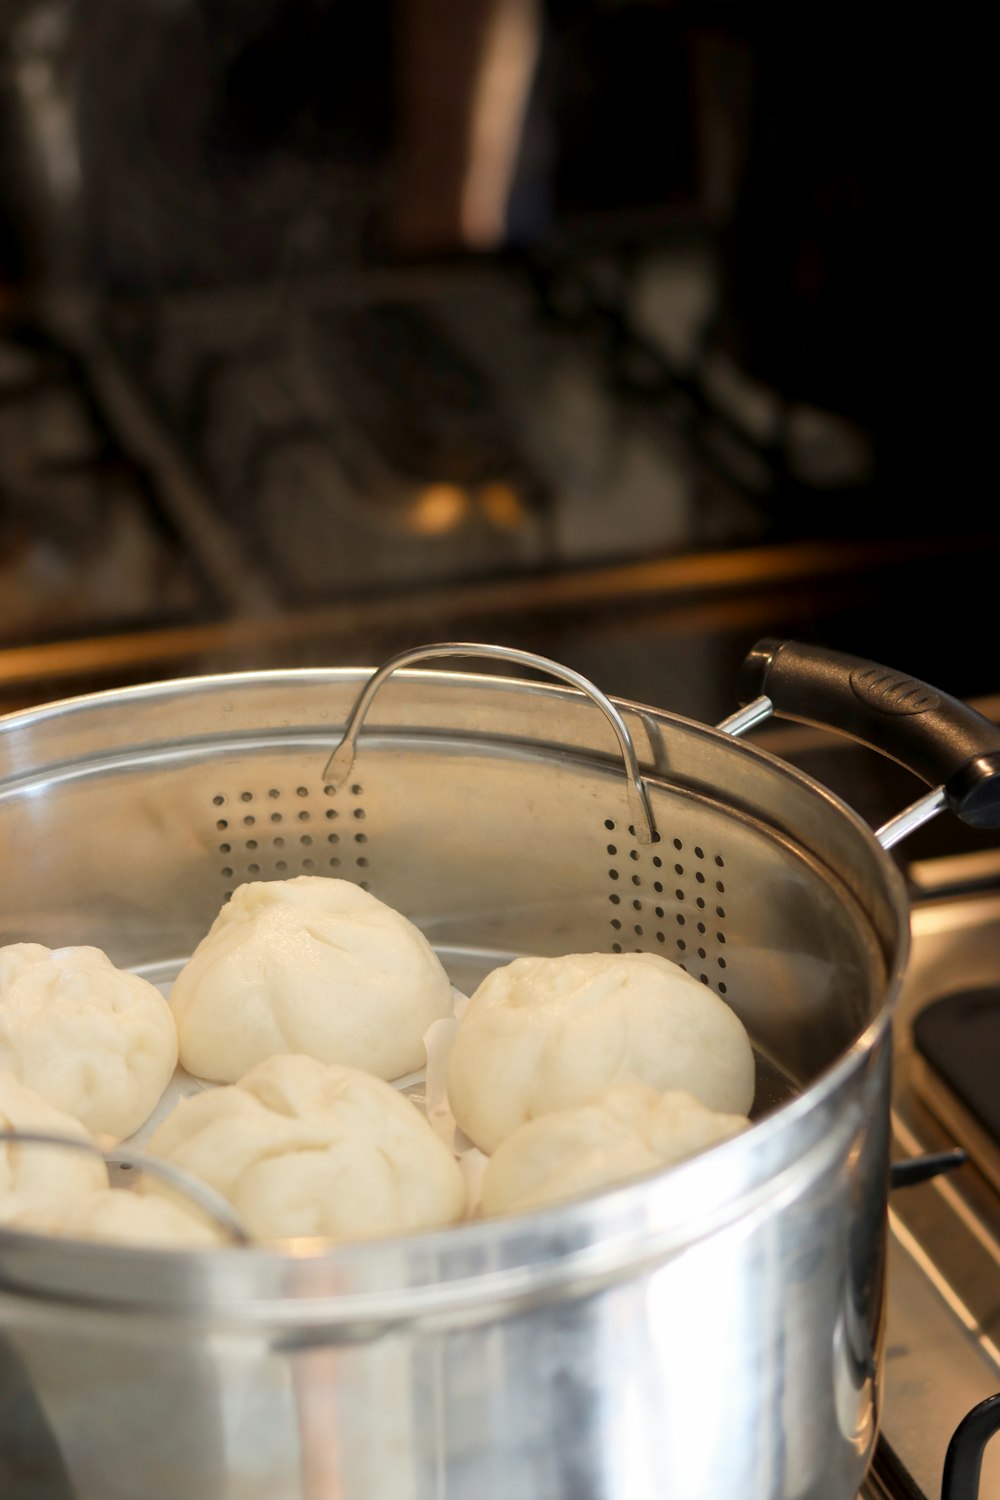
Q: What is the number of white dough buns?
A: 7